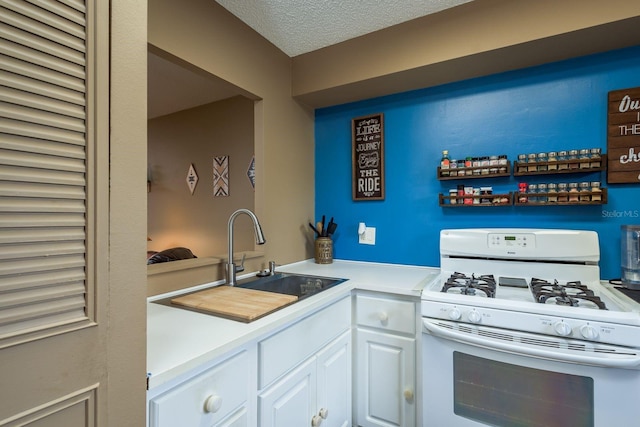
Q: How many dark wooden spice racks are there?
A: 4